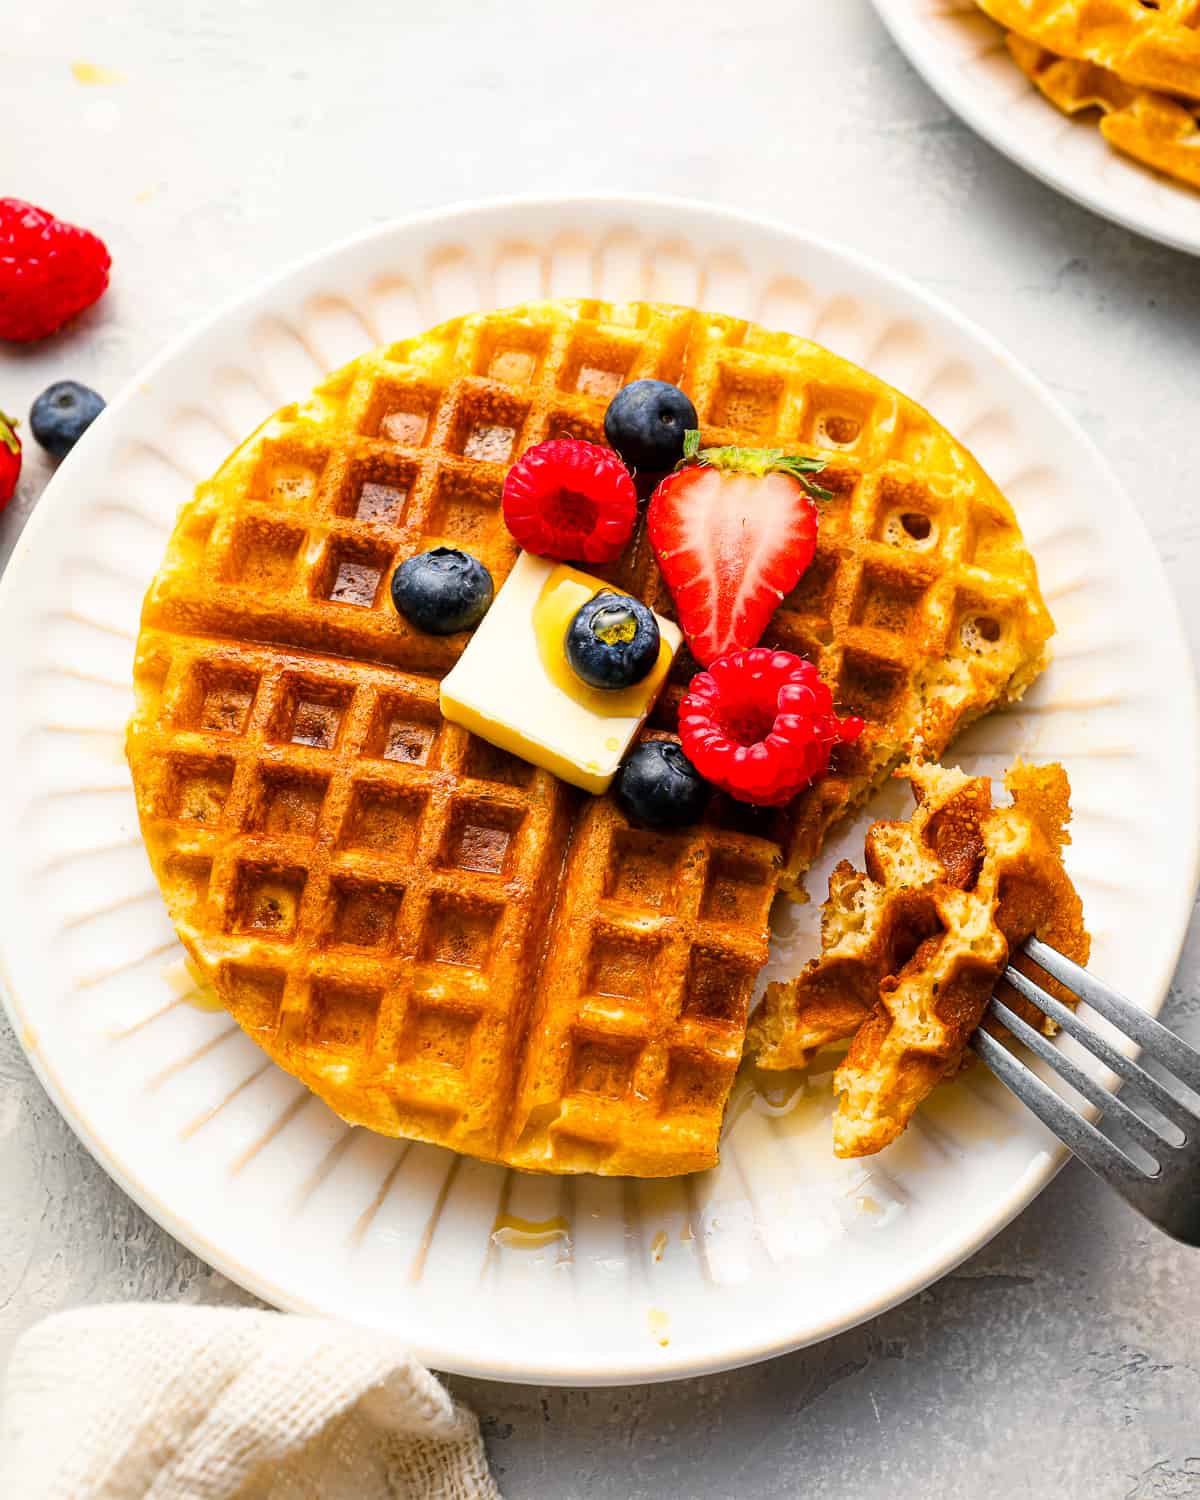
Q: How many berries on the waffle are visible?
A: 7